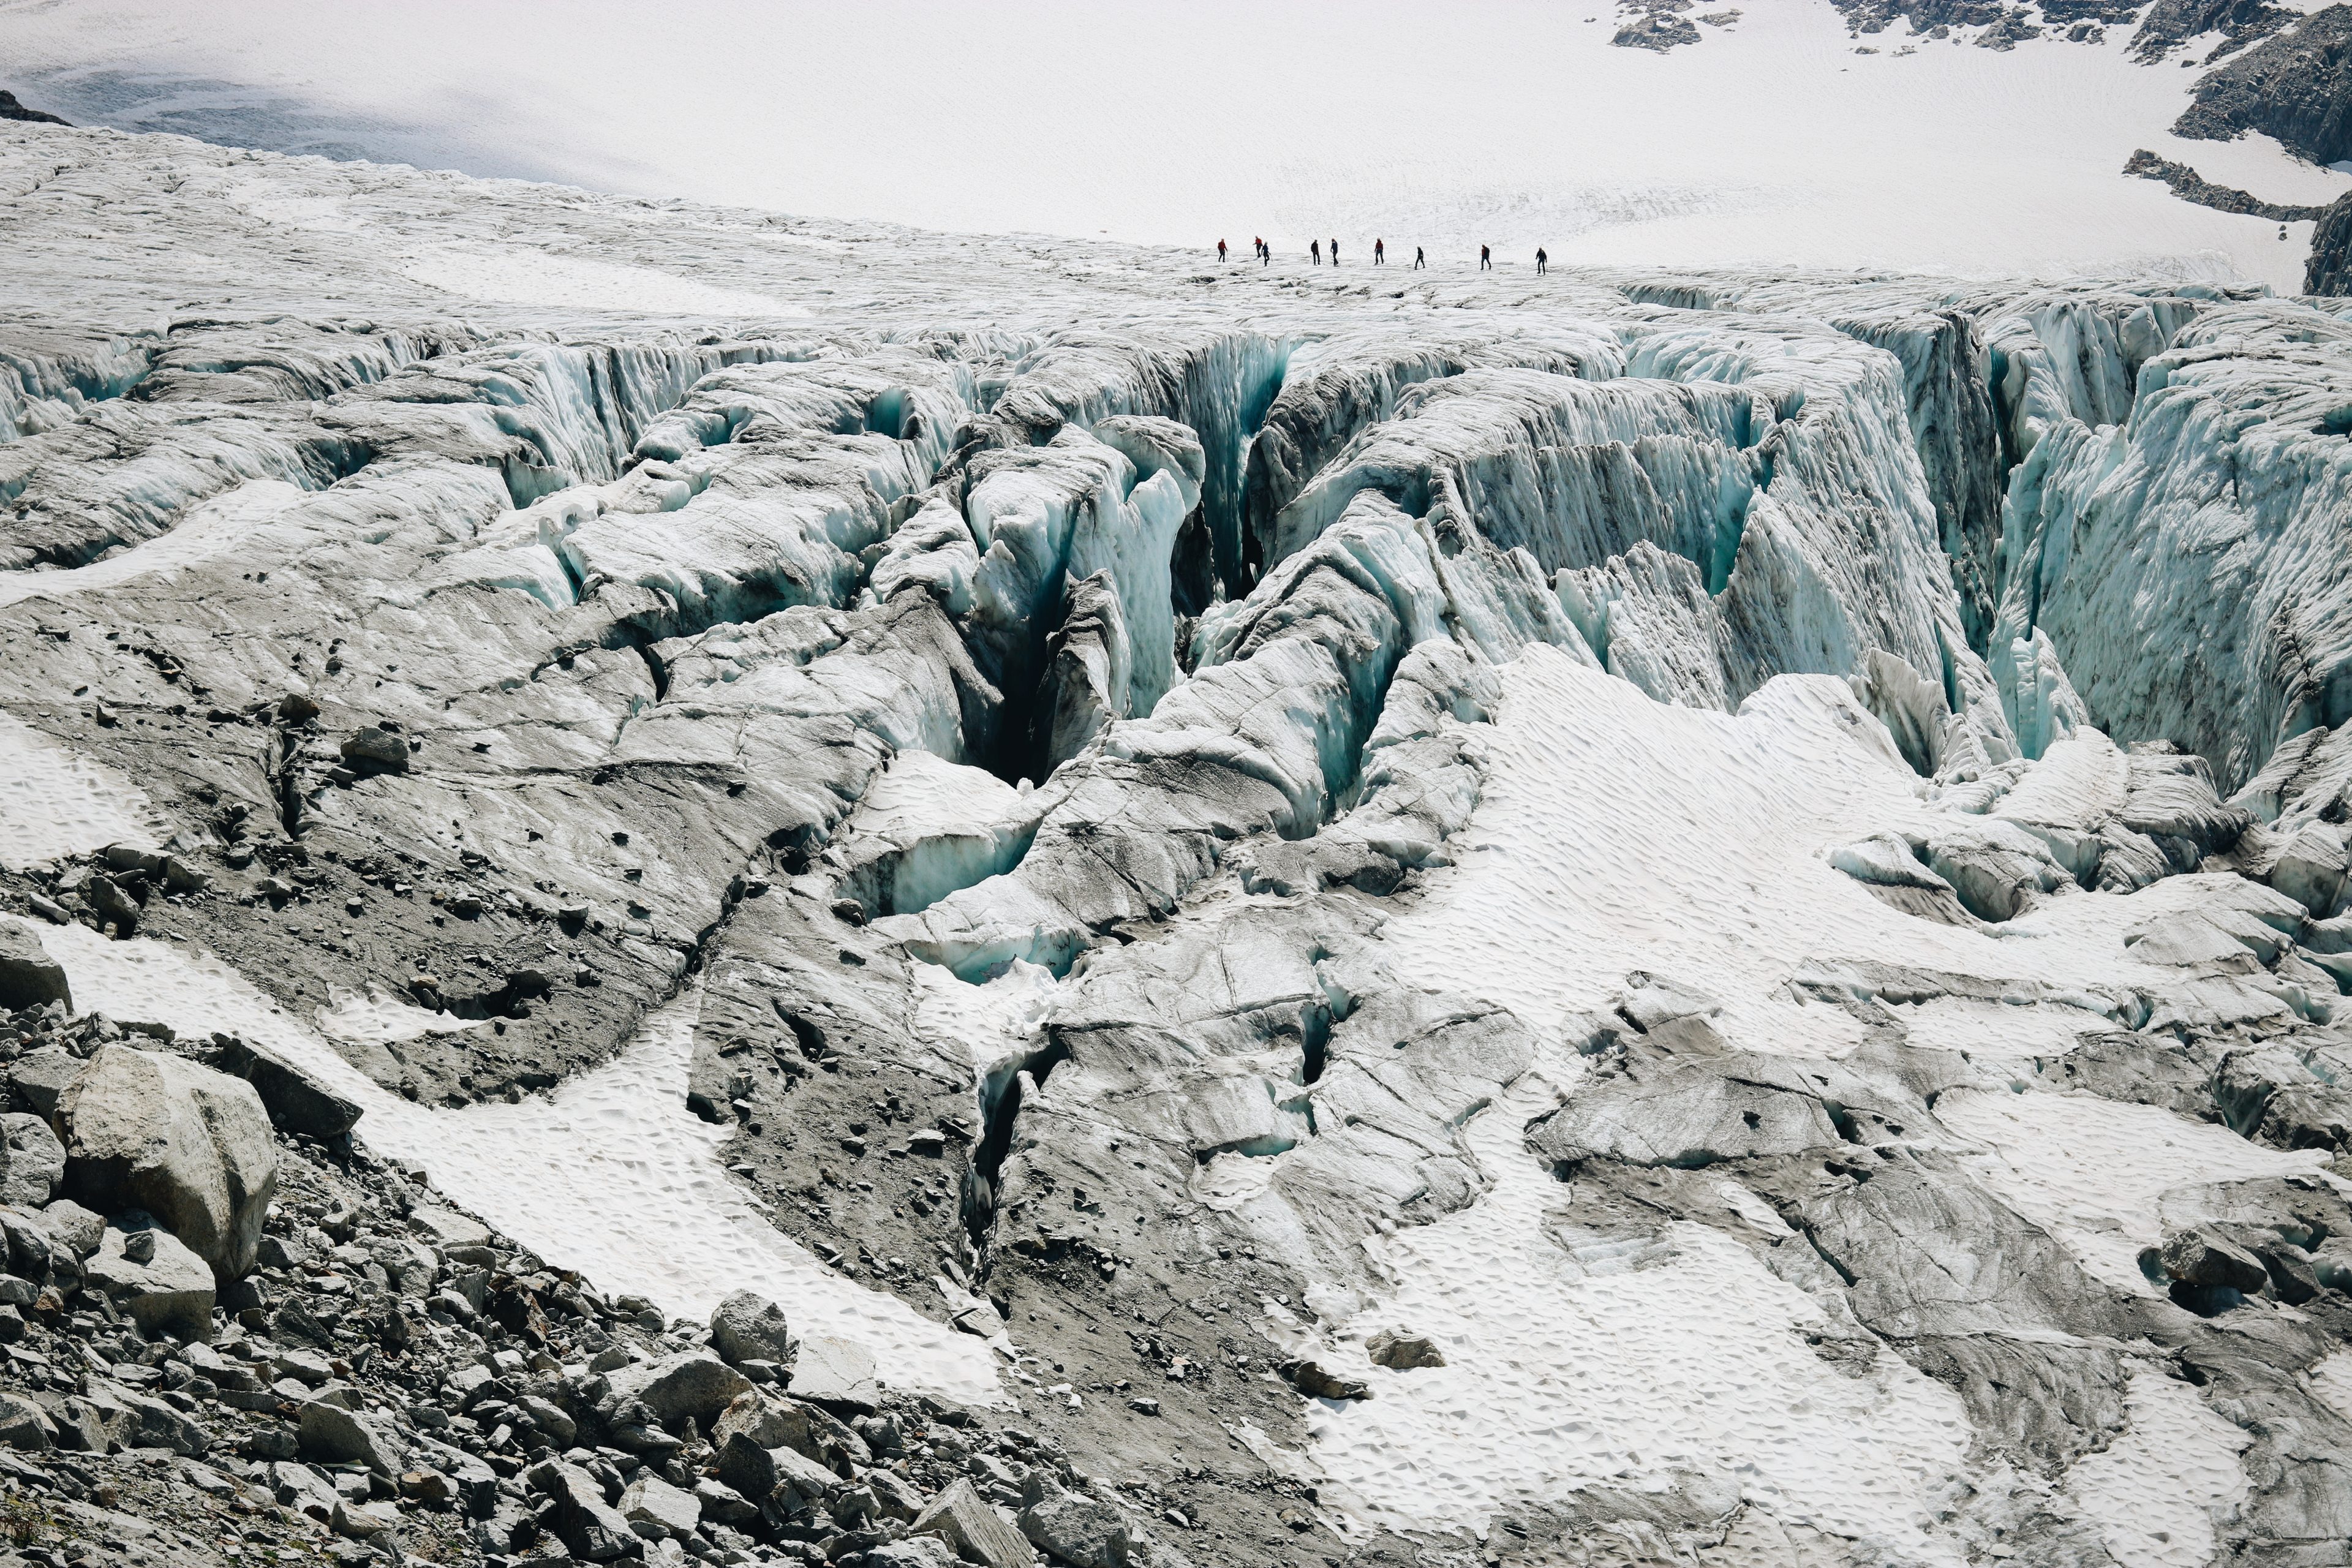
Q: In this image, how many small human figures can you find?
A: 9